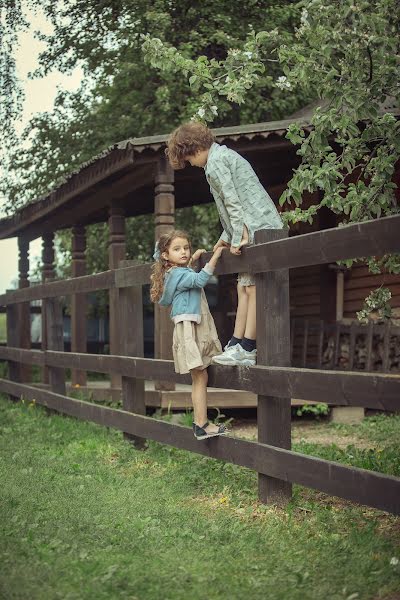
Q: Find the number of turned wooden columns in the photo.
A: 5